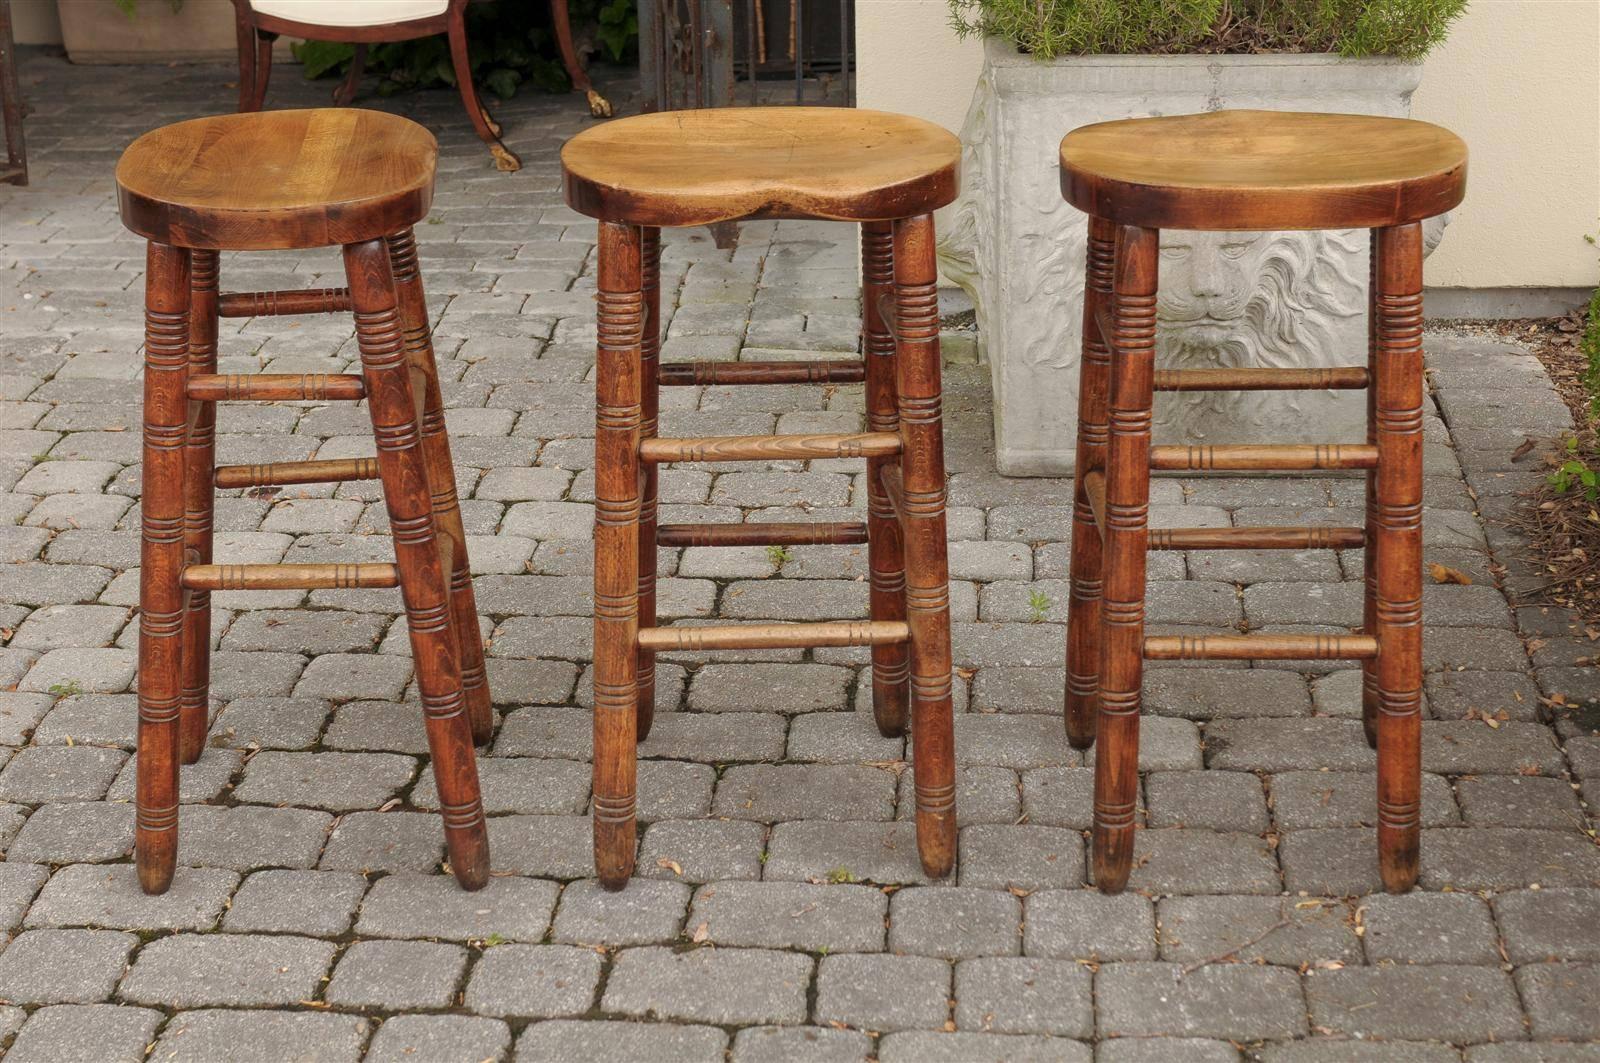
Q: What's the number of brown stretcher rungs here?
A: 12